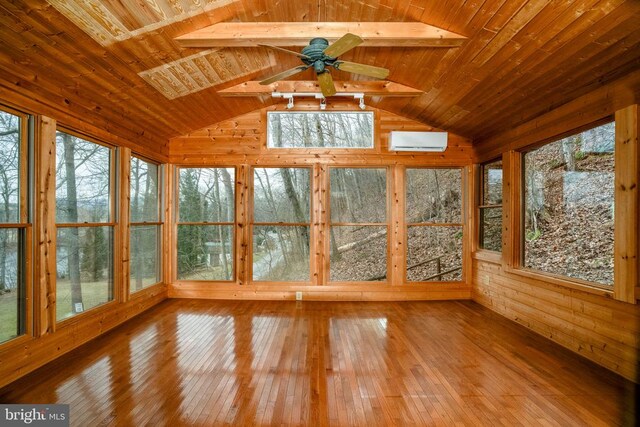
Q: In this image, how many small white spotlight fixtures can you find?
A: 3